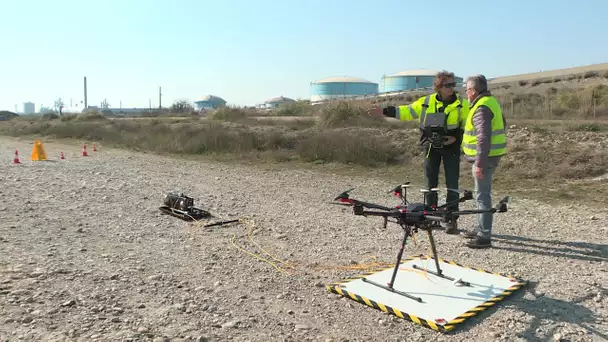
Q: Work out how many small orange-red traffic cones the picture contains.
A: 4